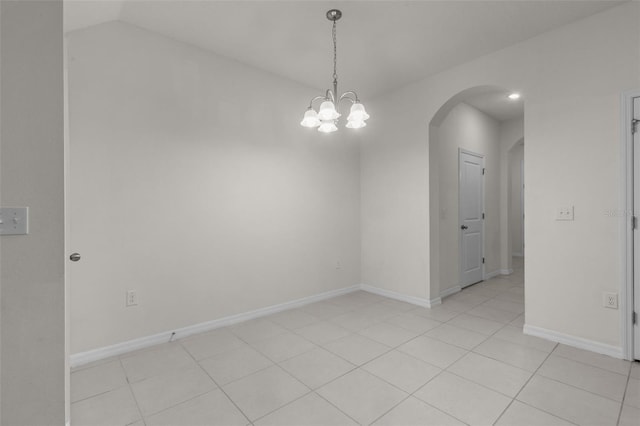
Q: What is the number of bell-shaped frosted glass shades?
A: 5